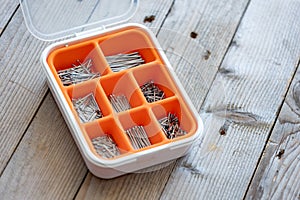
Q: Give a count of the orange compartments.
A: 8